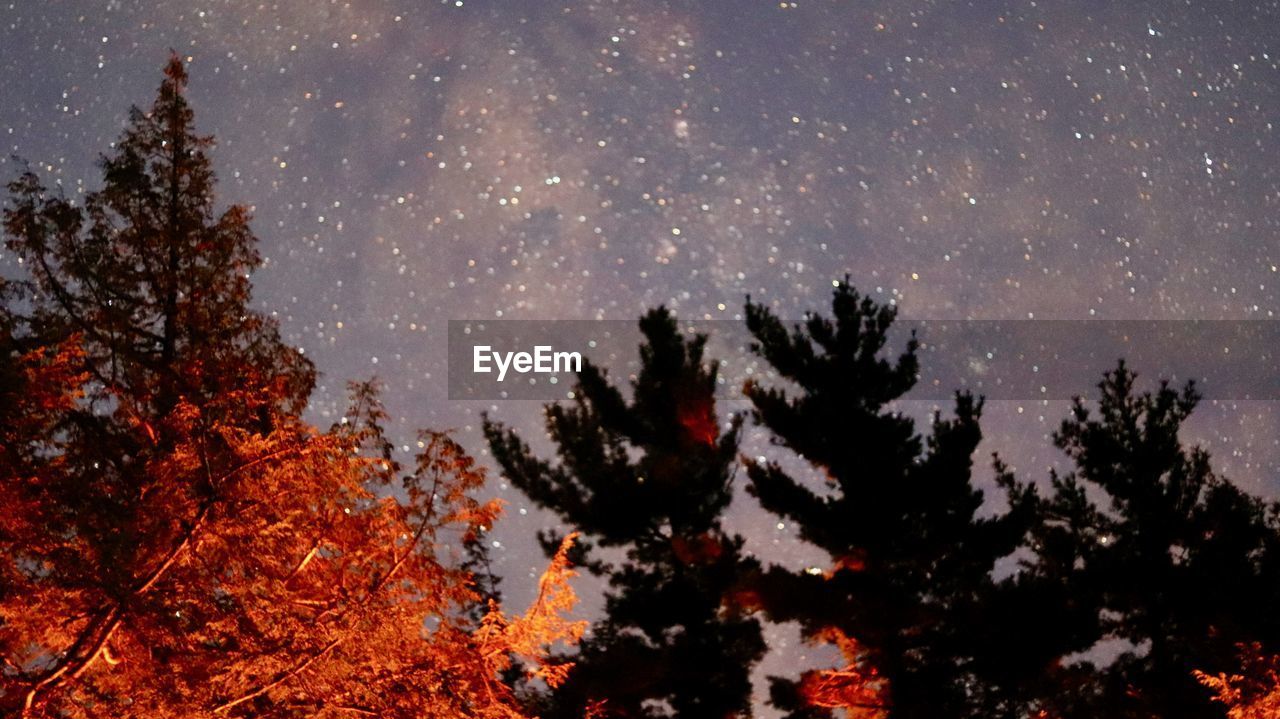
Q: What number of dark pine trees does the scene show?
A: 3